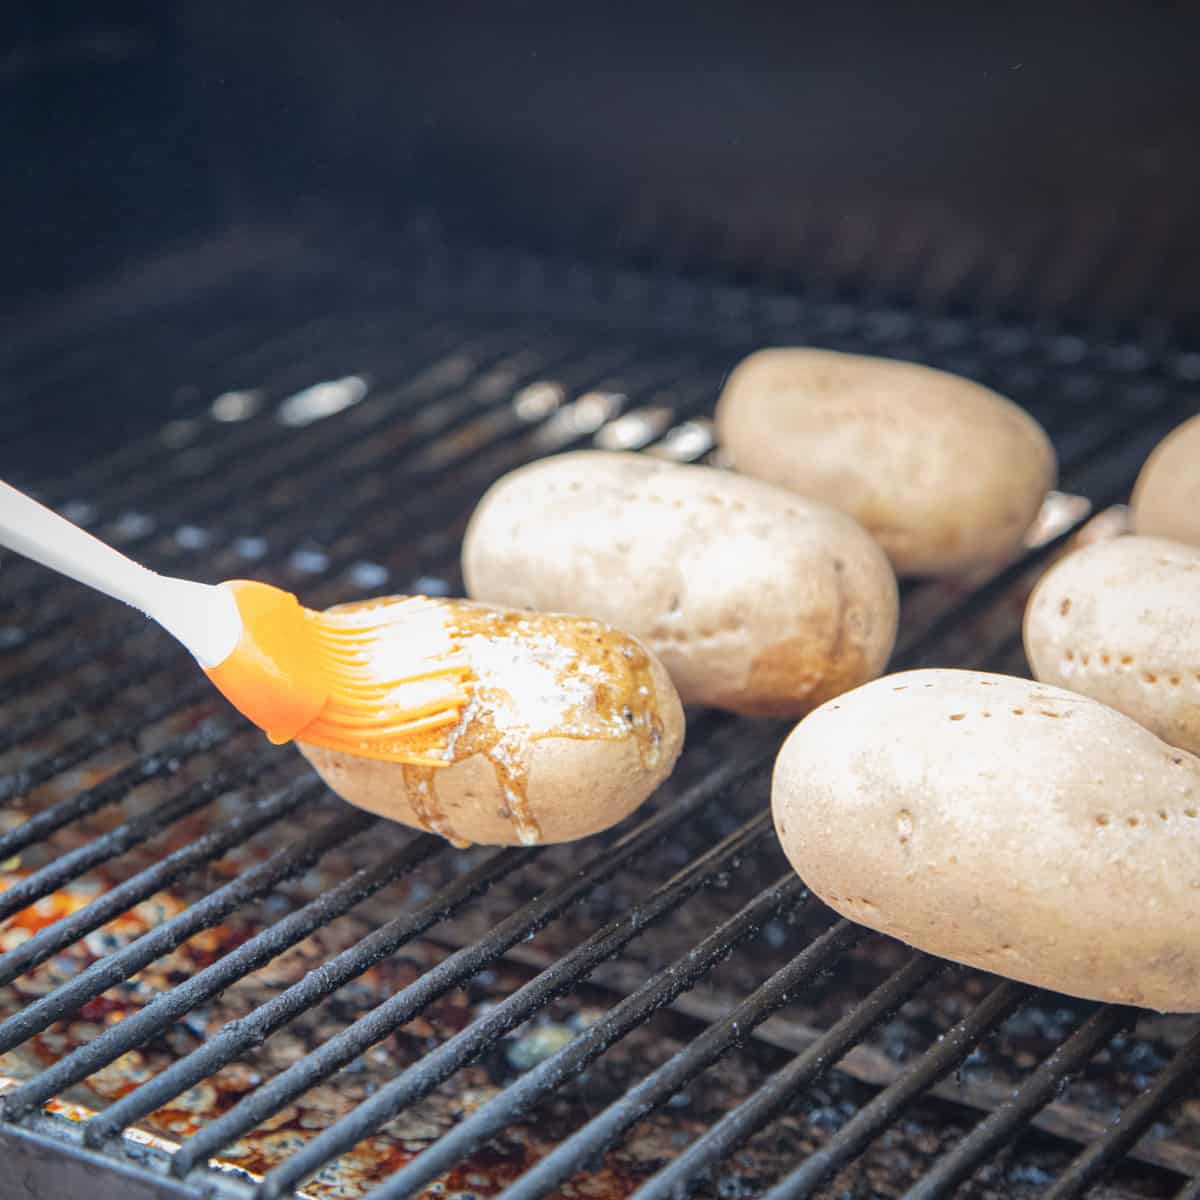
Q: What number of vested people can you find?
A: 0